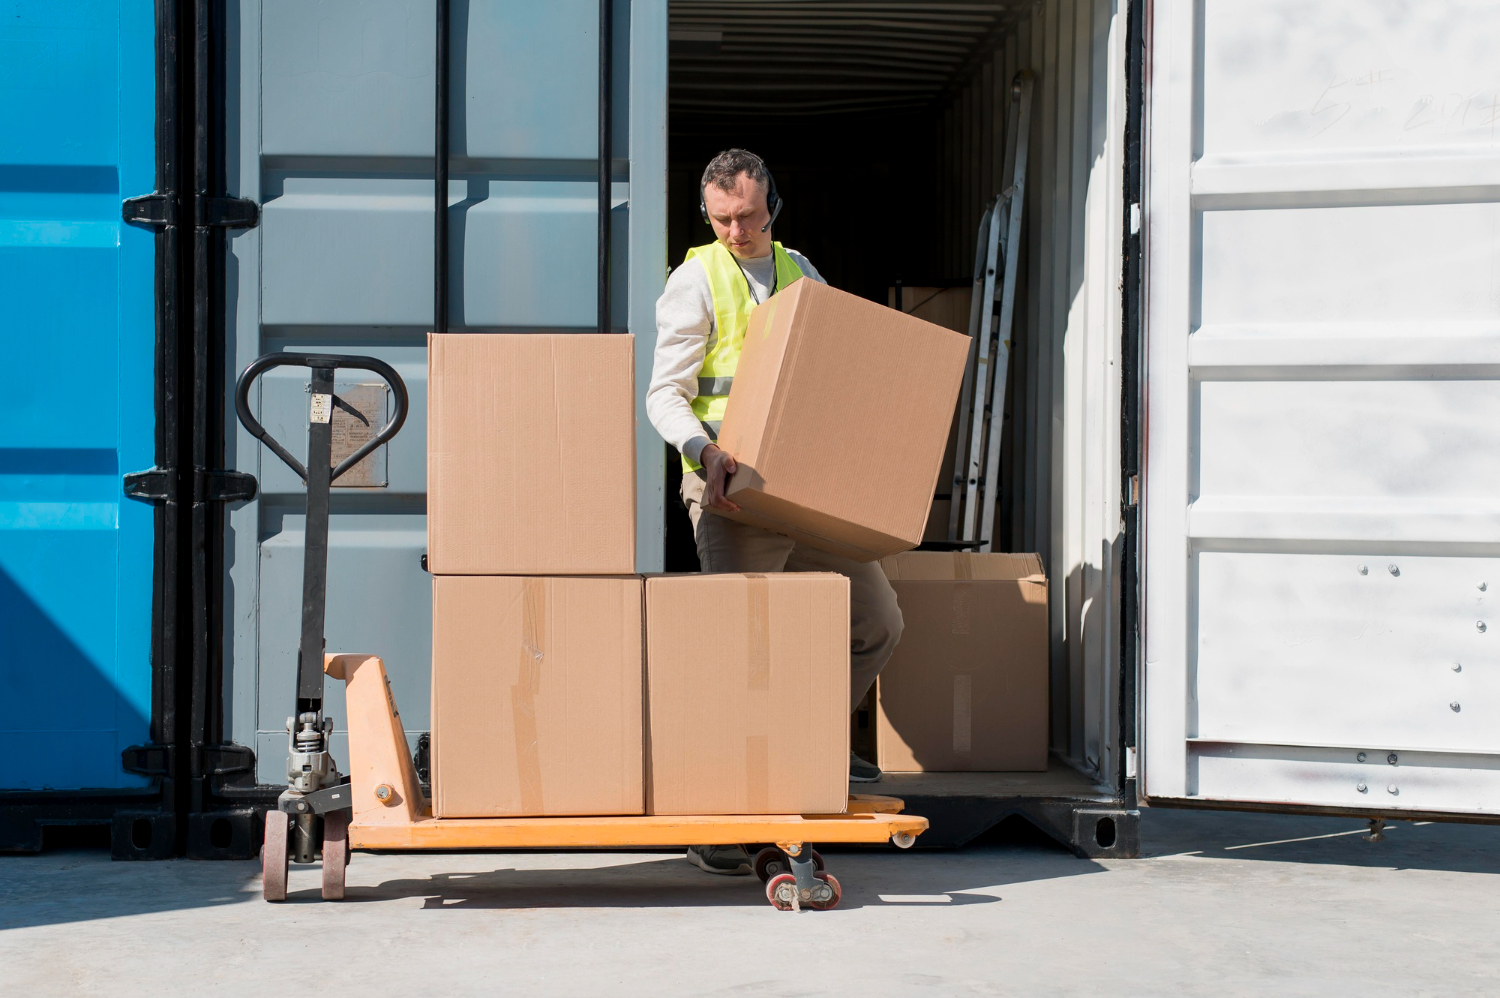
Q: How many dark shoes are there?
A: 2